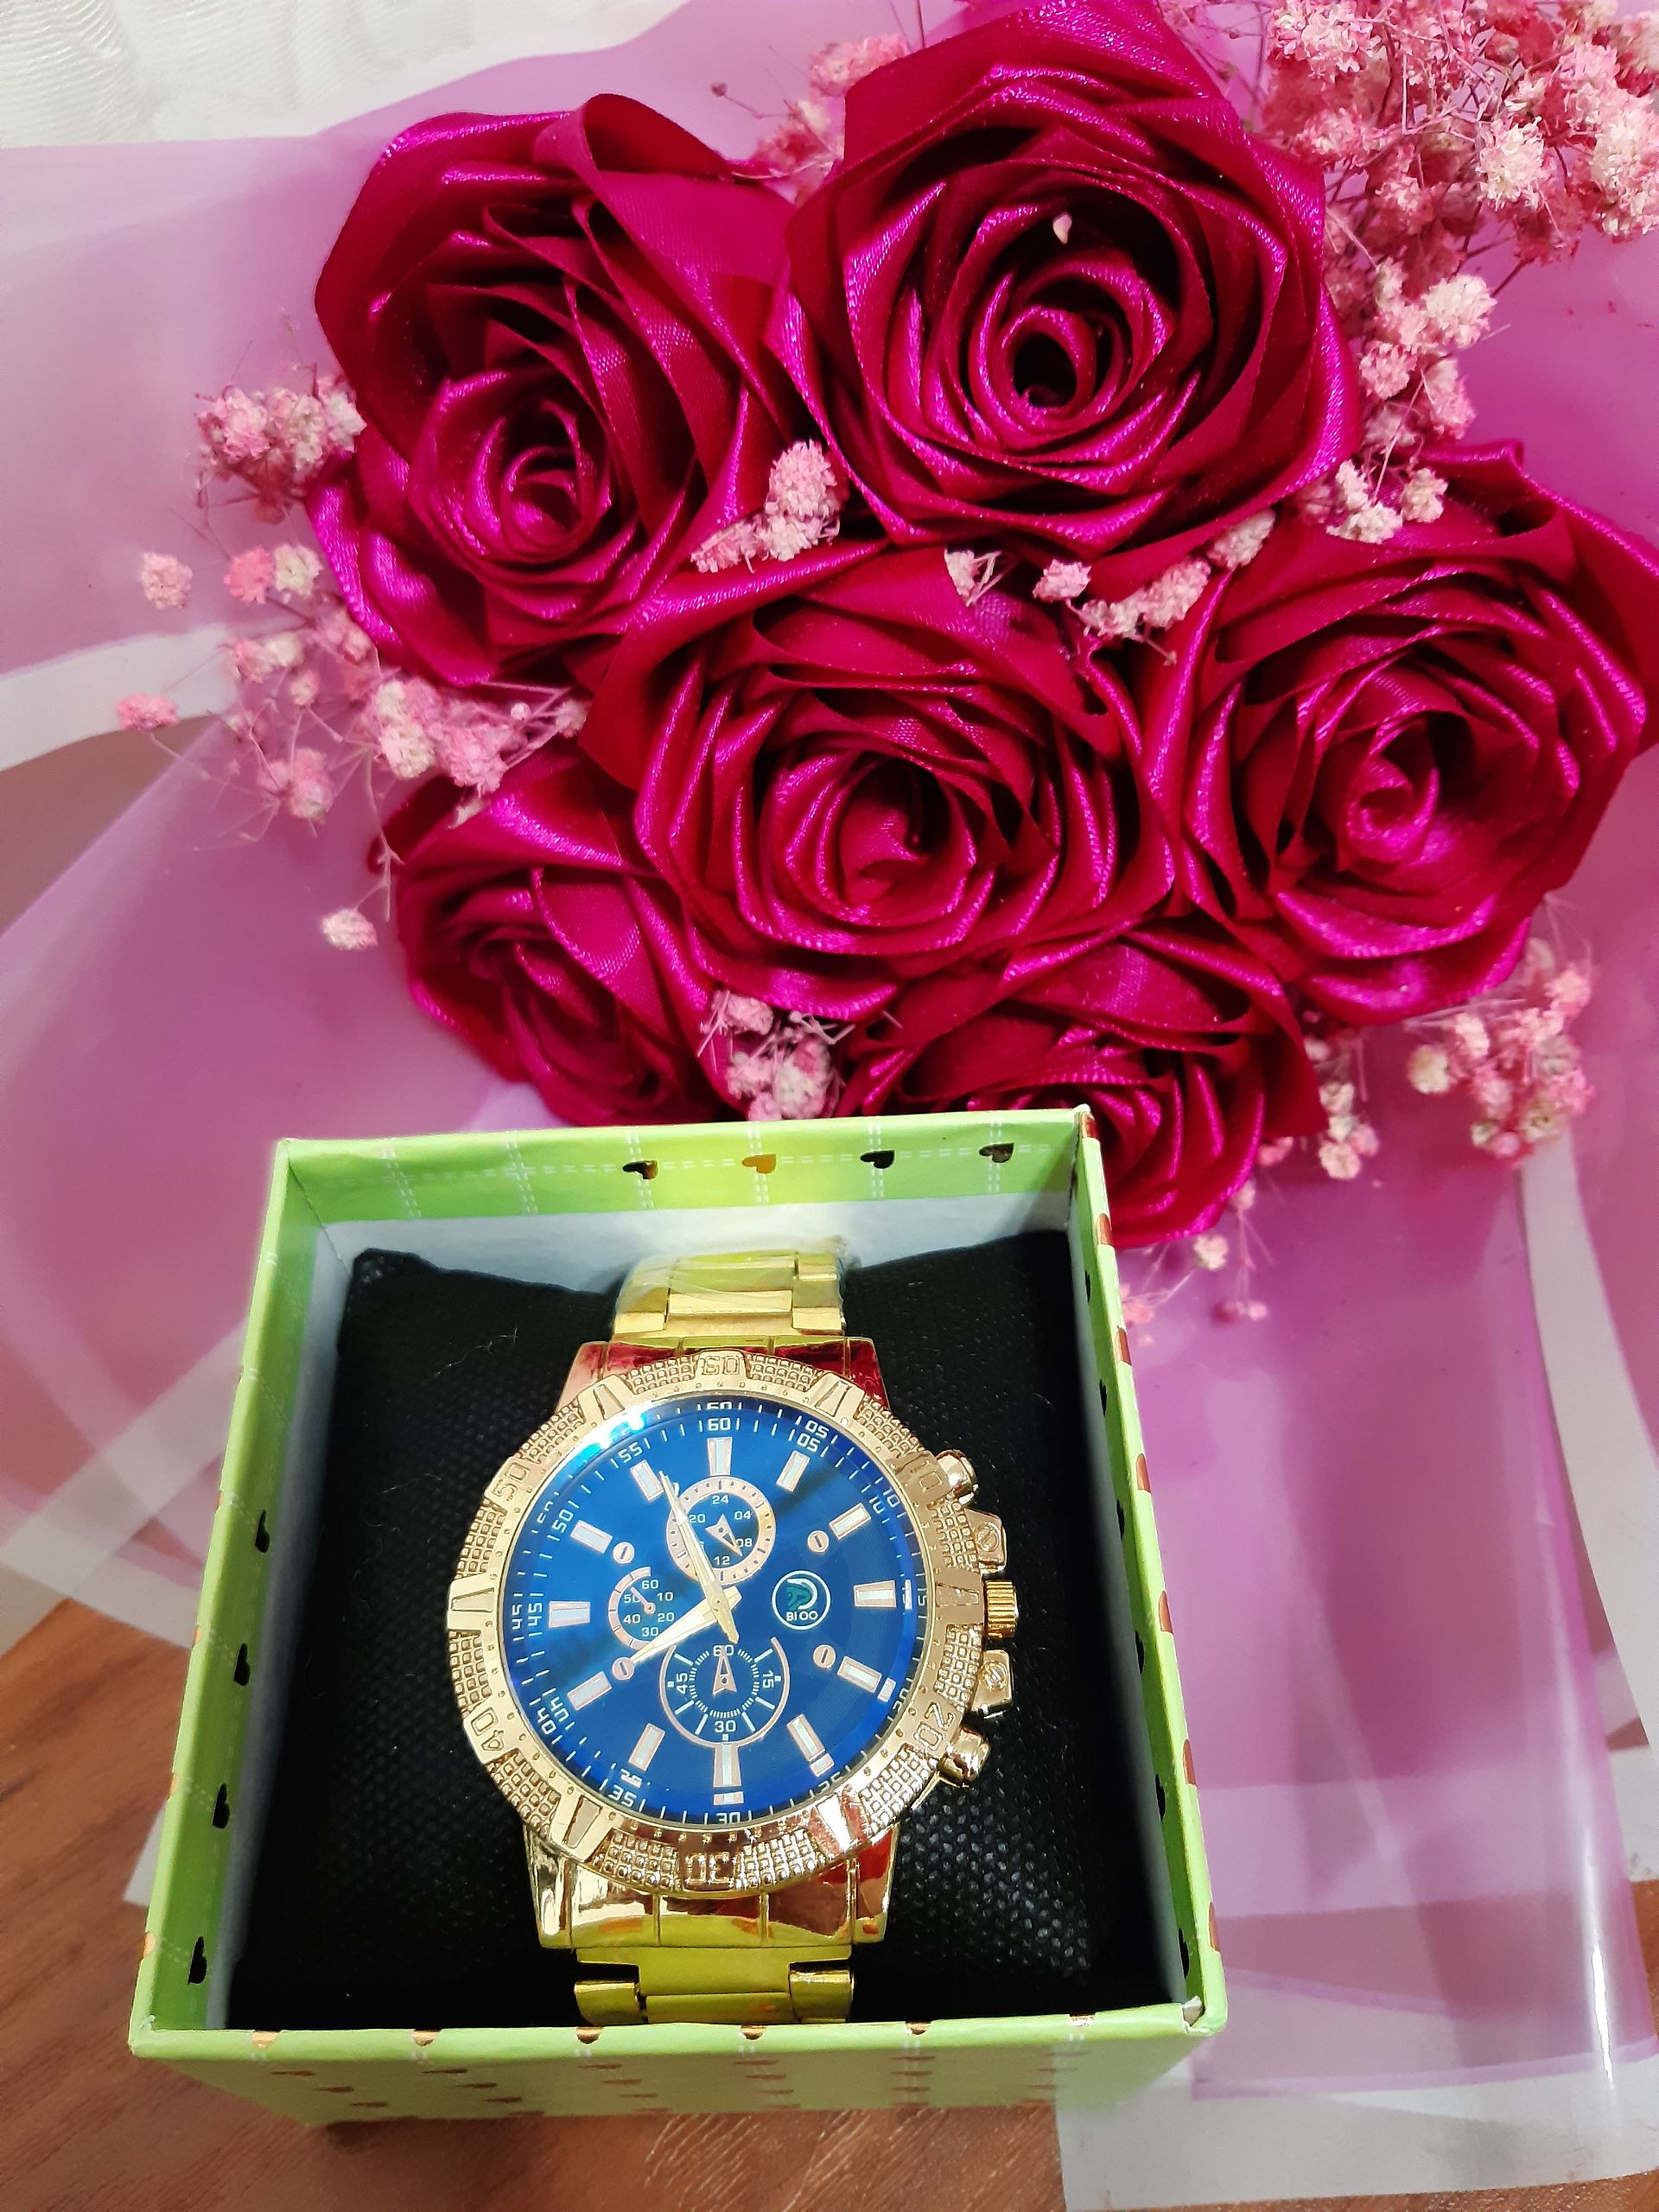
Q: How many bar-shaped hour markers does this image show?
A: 12